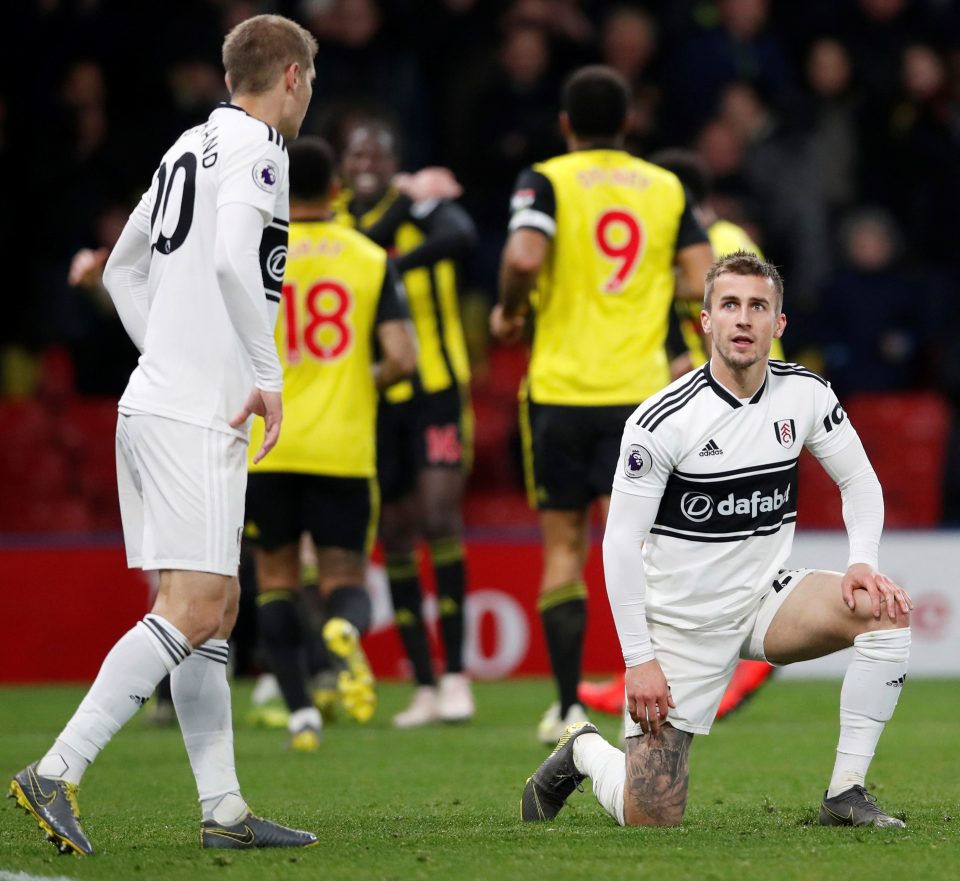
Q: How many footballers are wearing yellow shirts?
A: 4